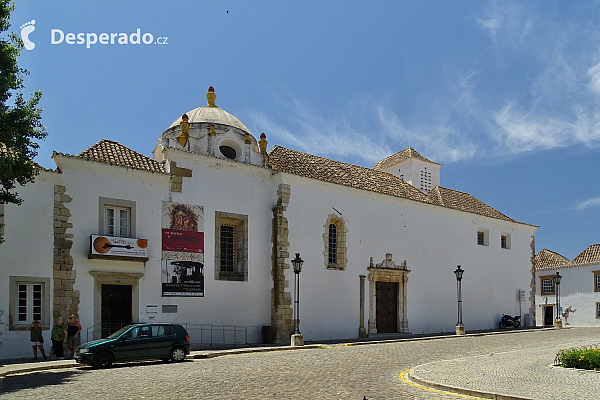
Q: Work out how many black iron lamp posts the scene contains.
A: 3